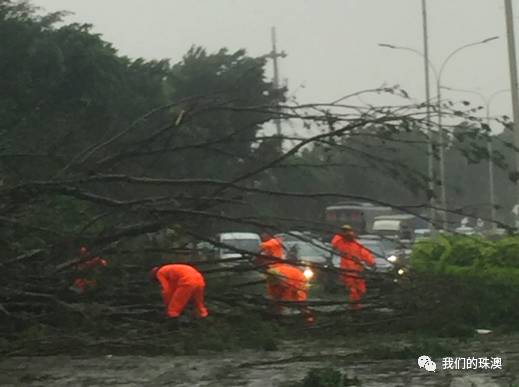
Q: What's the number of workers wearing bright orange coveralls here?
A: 5